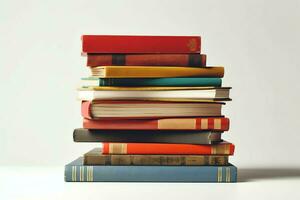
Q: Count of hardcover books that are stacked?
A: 11